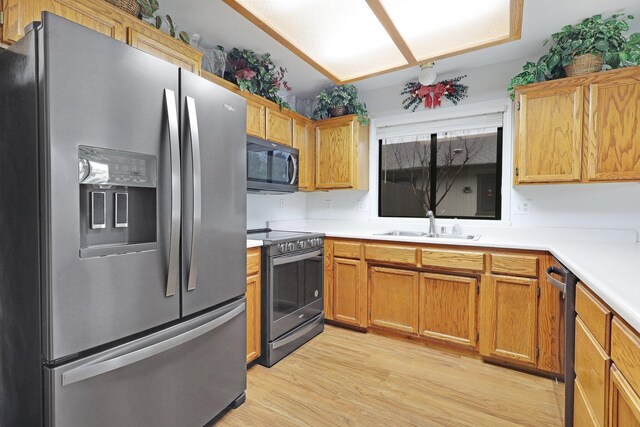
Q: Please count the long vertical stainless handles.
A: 2